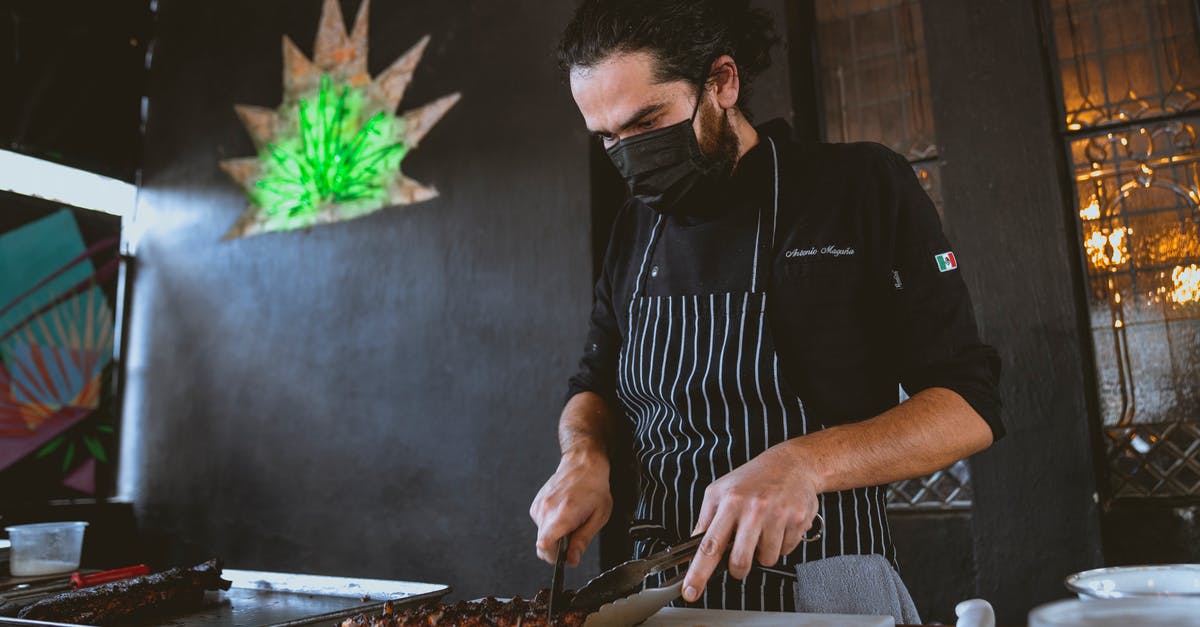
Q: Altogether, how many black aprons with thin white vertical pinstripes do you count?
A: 1